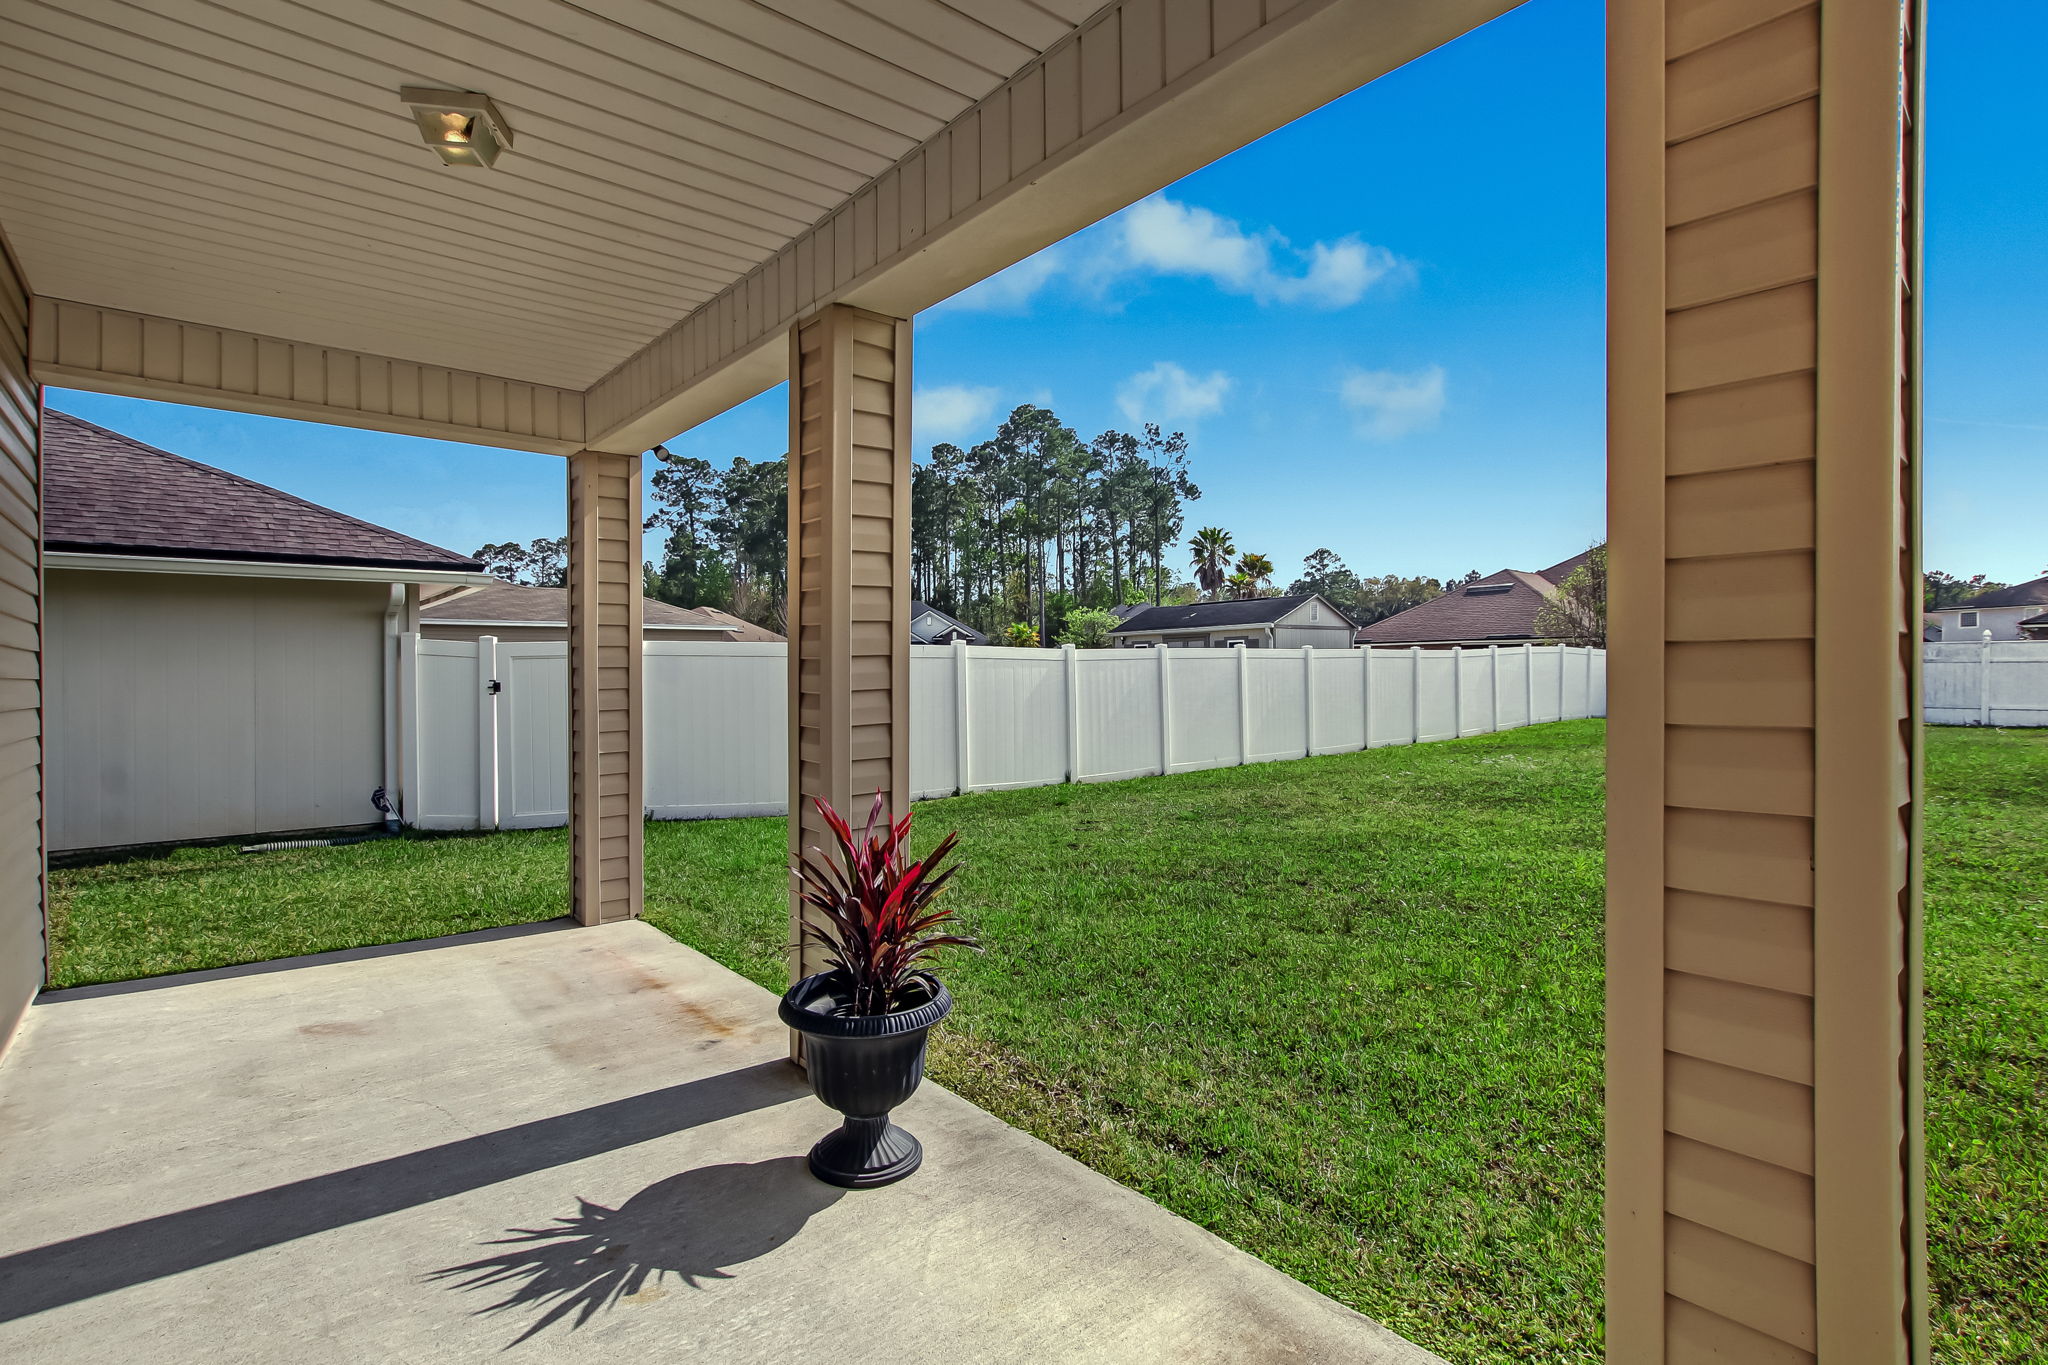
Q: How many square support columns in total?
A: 3